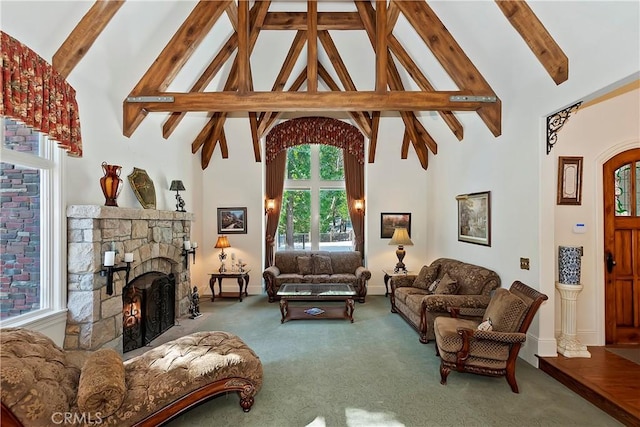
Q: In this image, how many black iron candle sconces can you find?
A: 2